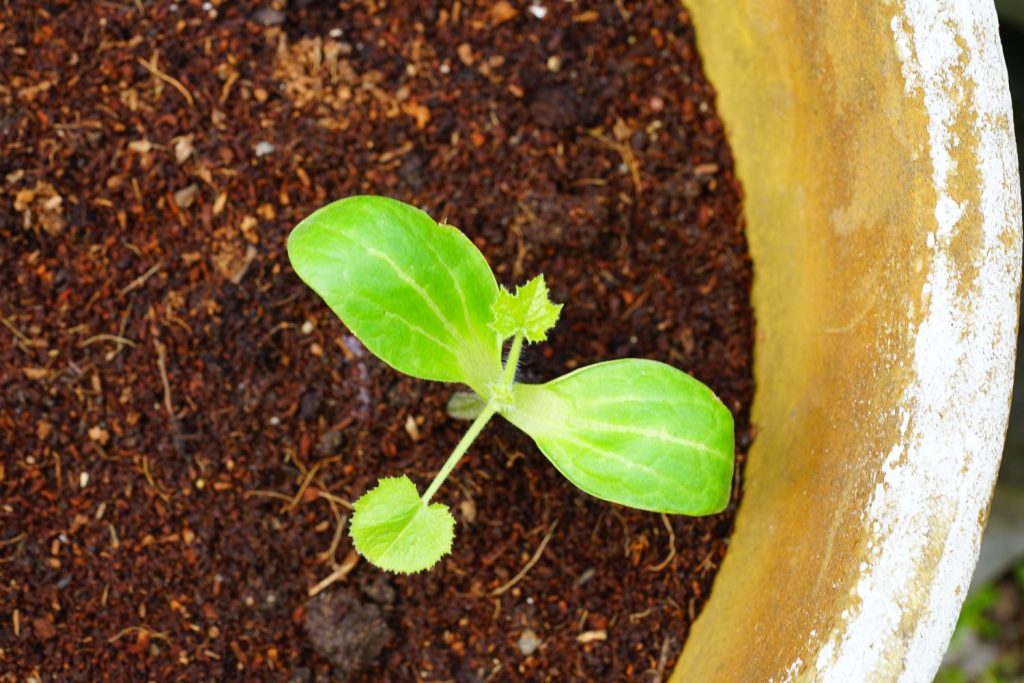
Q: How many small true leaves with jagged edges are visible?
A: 2